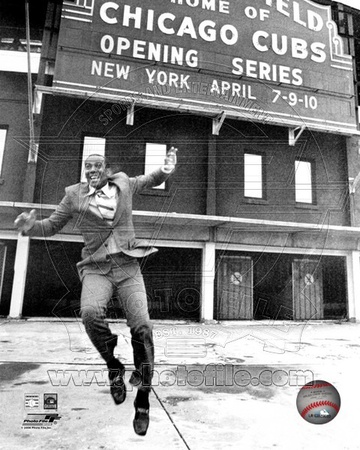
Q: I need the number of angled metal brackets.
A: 4